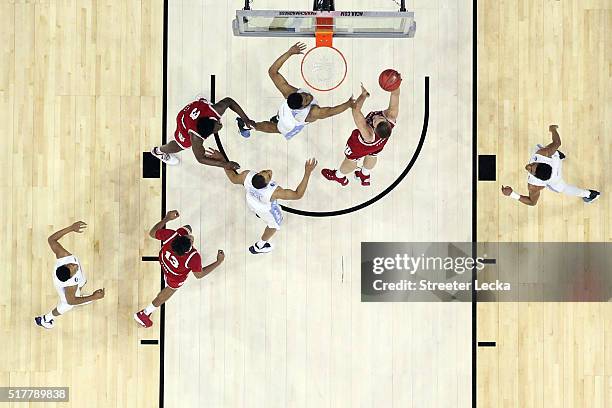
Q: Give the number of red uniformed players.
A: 3